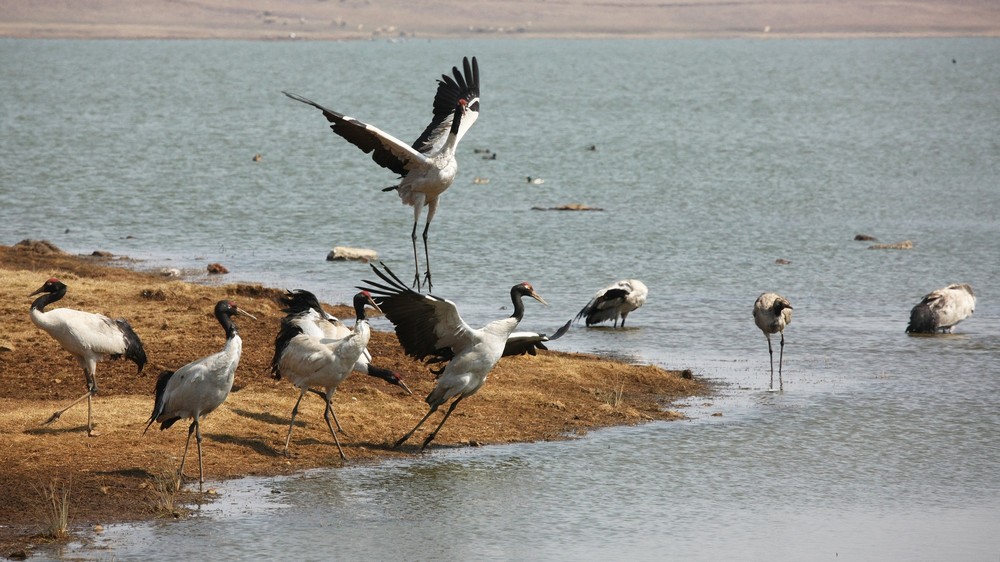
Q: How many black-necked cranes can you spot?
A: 9